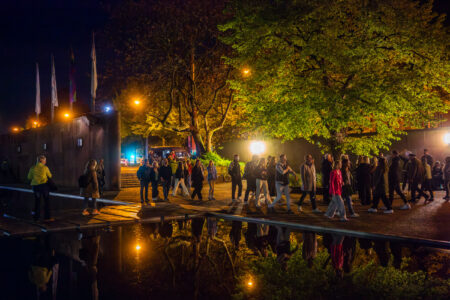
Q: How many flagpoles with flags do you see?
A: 4